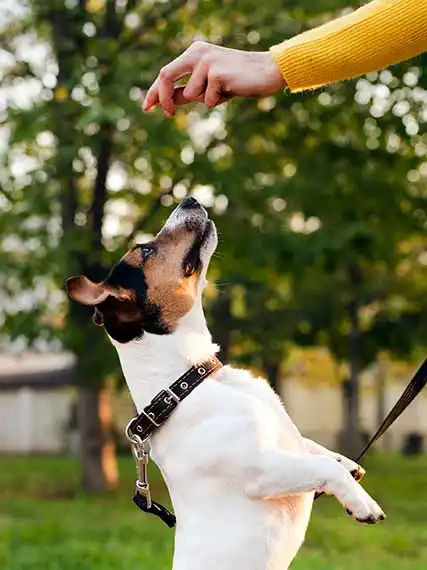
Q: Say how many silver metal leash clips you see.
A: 1